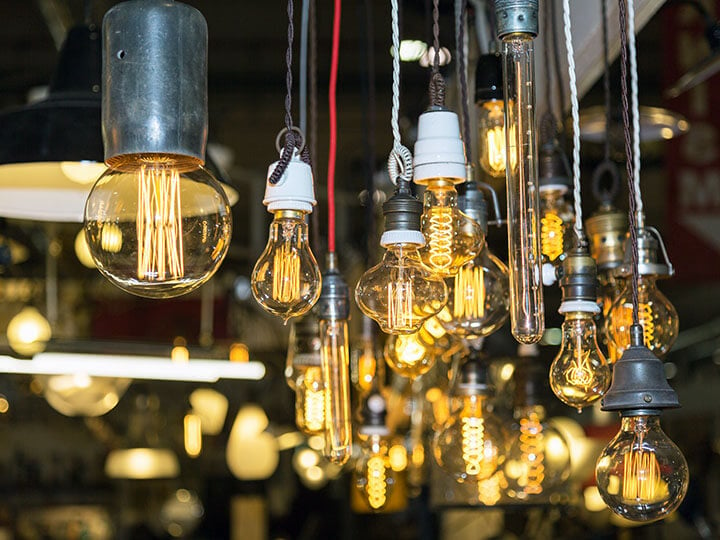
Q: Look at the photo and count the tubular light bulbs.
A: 2